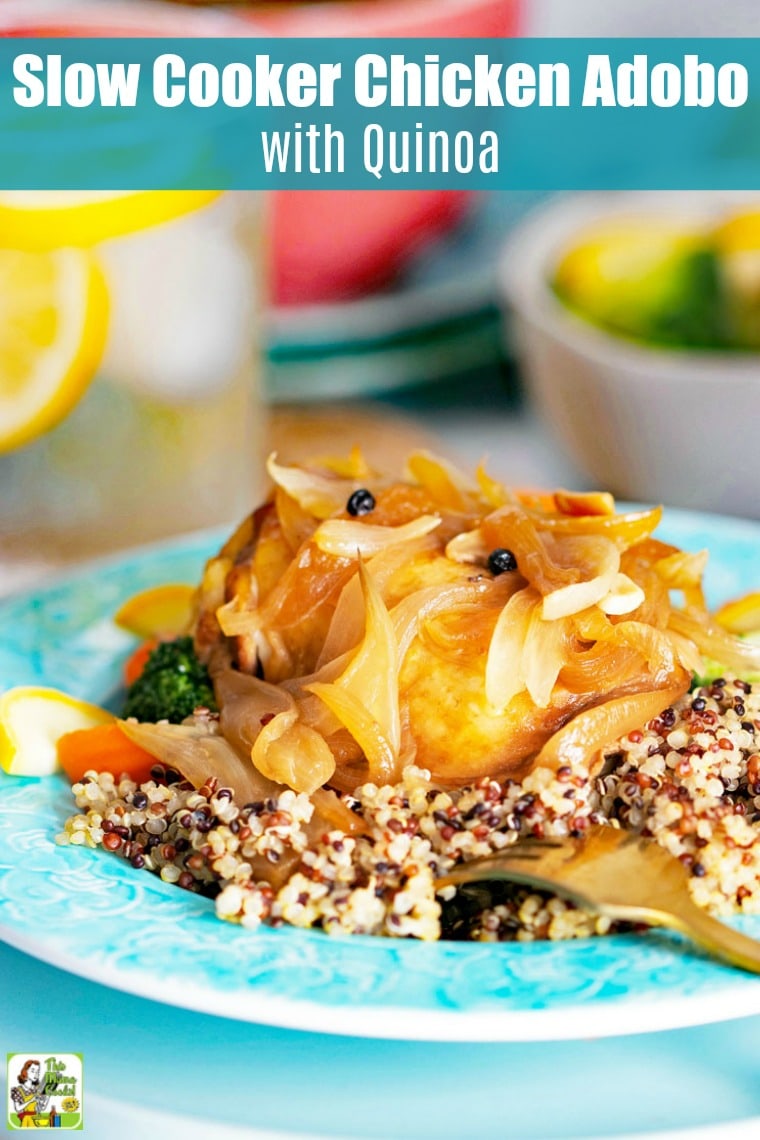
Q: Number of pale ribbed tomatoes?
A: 0